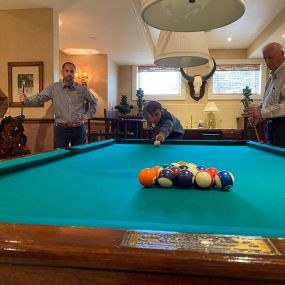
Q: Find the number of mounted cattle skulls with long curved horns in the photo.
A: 1